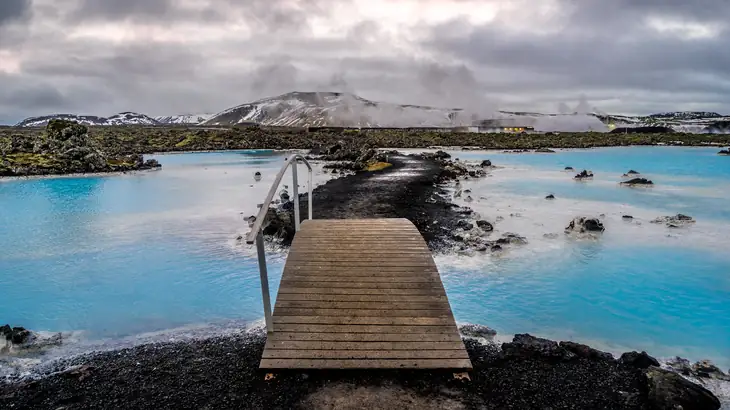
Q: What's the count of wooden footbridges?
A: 1